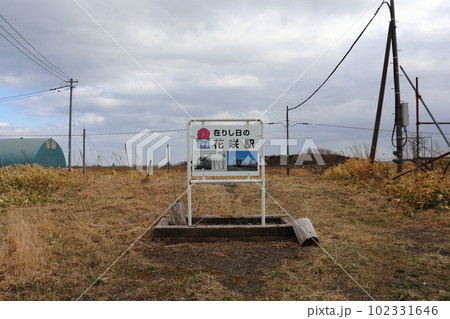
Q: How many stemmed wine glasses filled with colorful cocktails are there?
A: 0